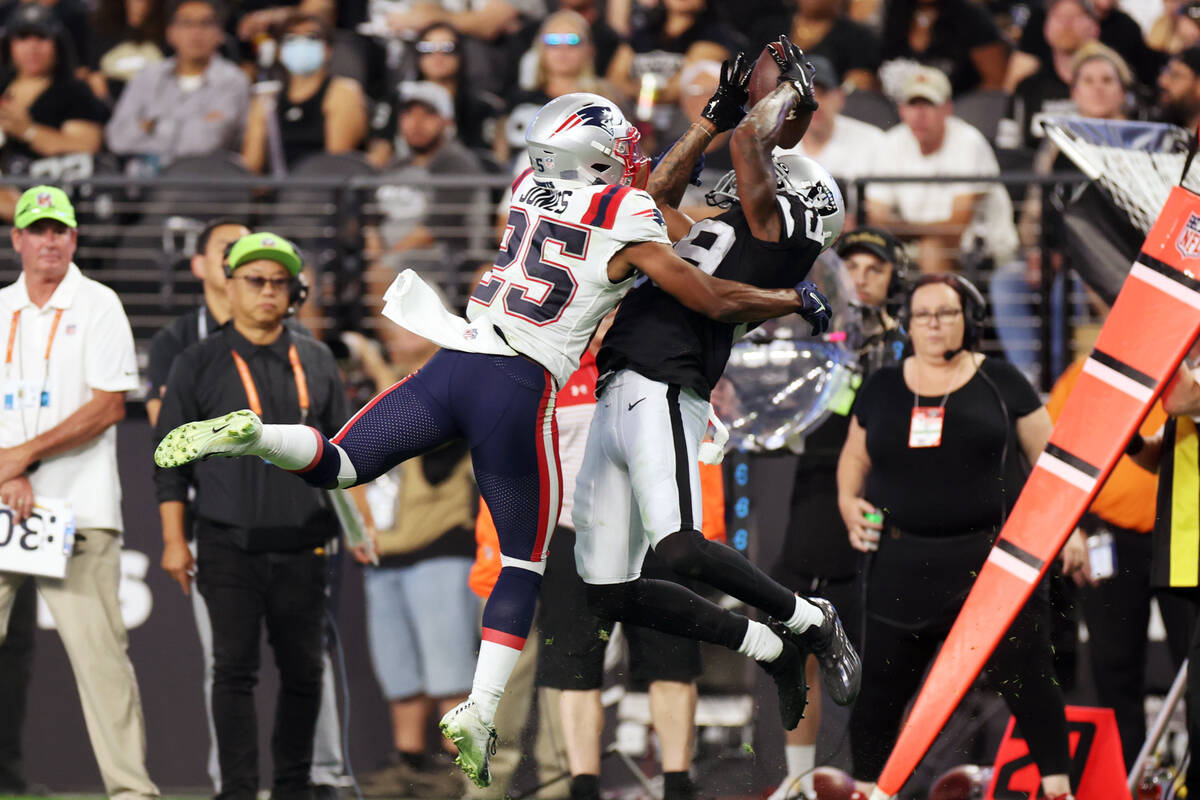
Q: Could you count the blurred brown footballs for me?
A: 2